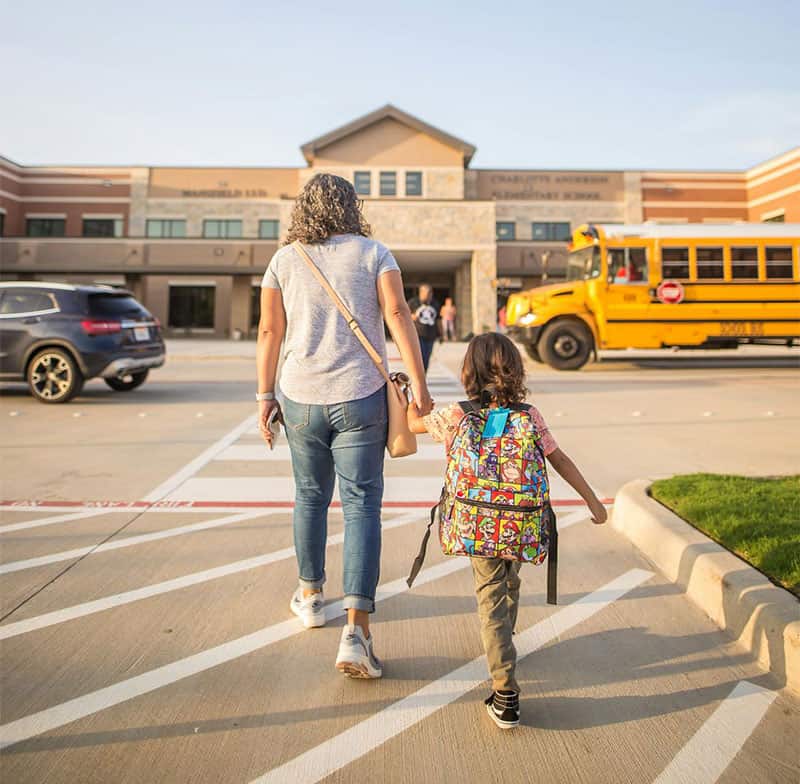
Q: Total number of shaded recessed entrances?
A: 1